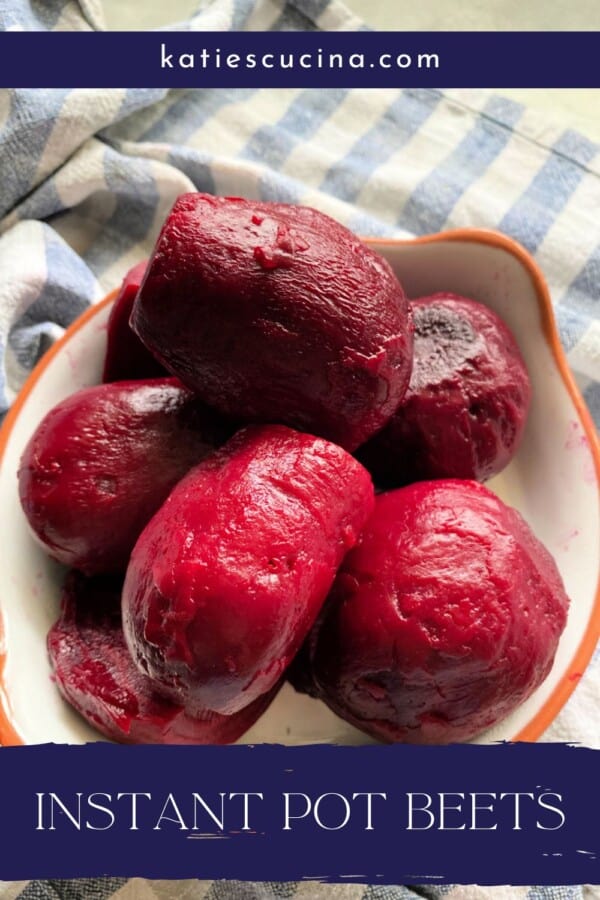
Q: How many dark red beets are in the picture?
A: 7